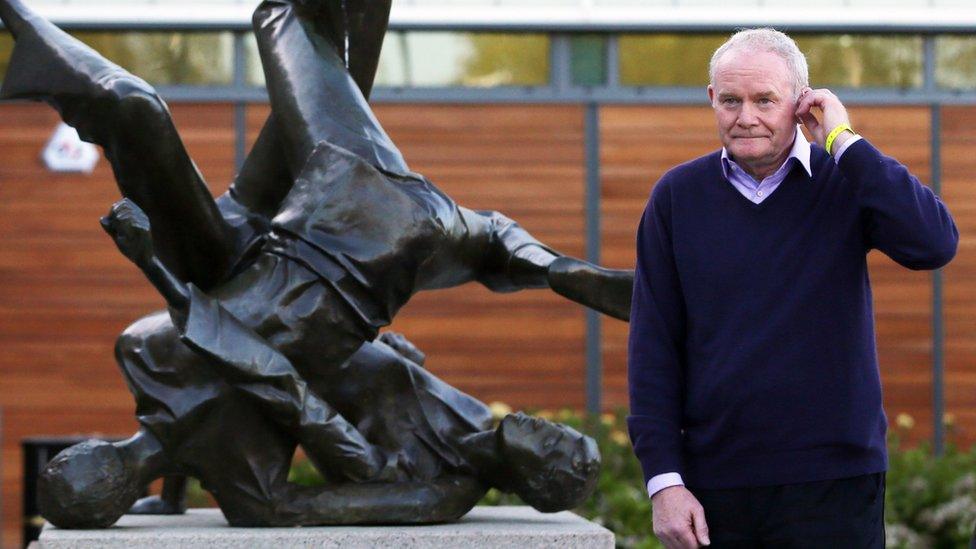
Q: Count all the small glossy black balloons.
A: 0